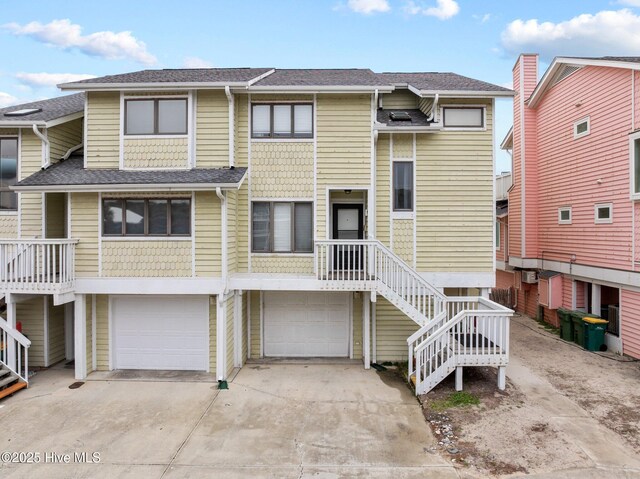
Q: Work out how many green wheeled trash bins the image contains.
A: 3